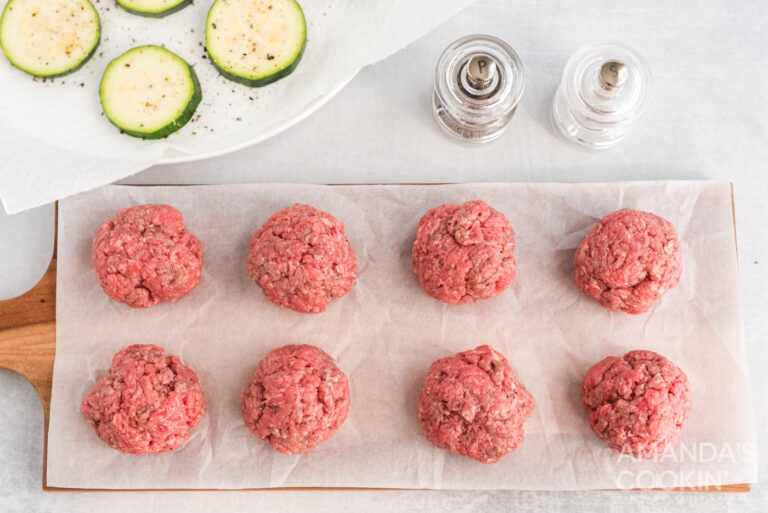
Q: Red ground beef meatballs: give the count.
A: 8